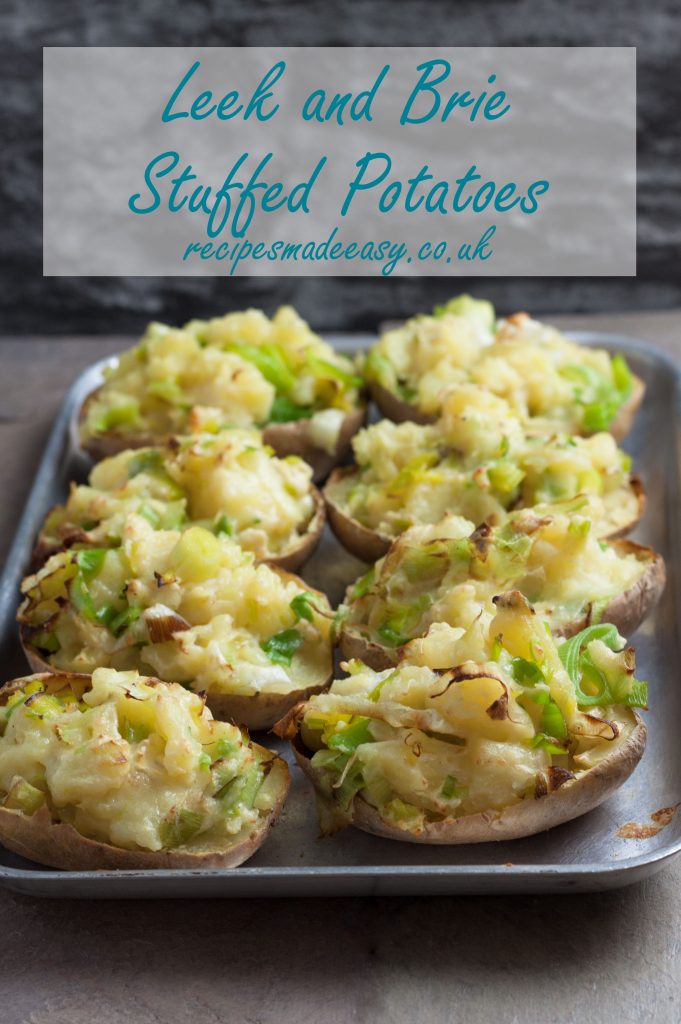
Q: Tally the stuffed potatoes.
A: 8